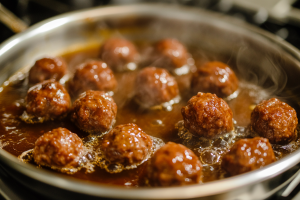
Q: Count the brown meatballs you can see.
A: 14